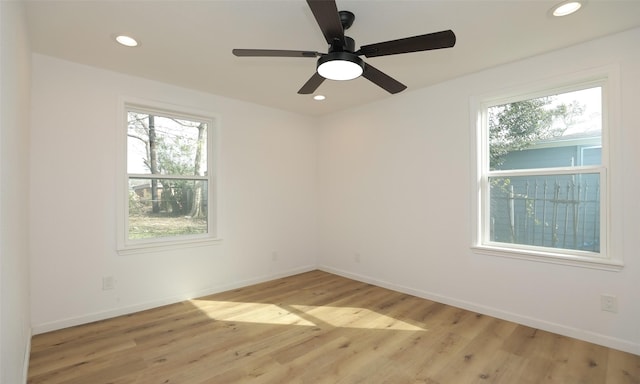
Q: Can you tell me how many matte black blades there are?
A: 5